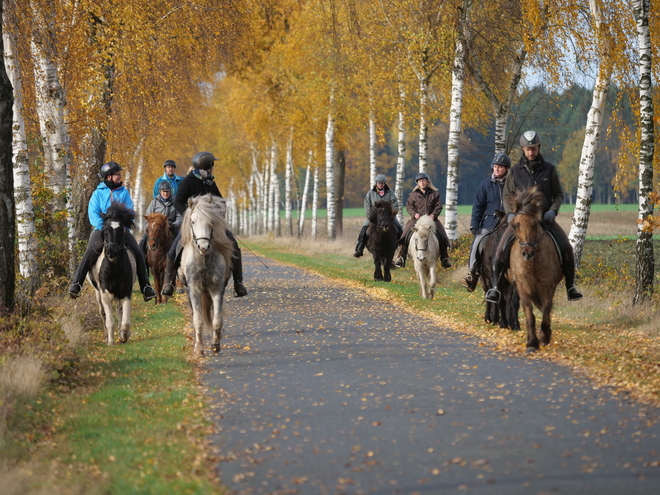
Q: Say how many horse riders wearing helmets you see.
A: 8